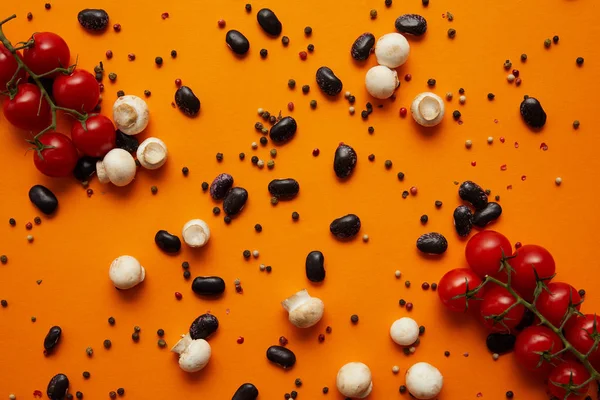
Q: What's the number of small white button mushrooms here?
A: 13